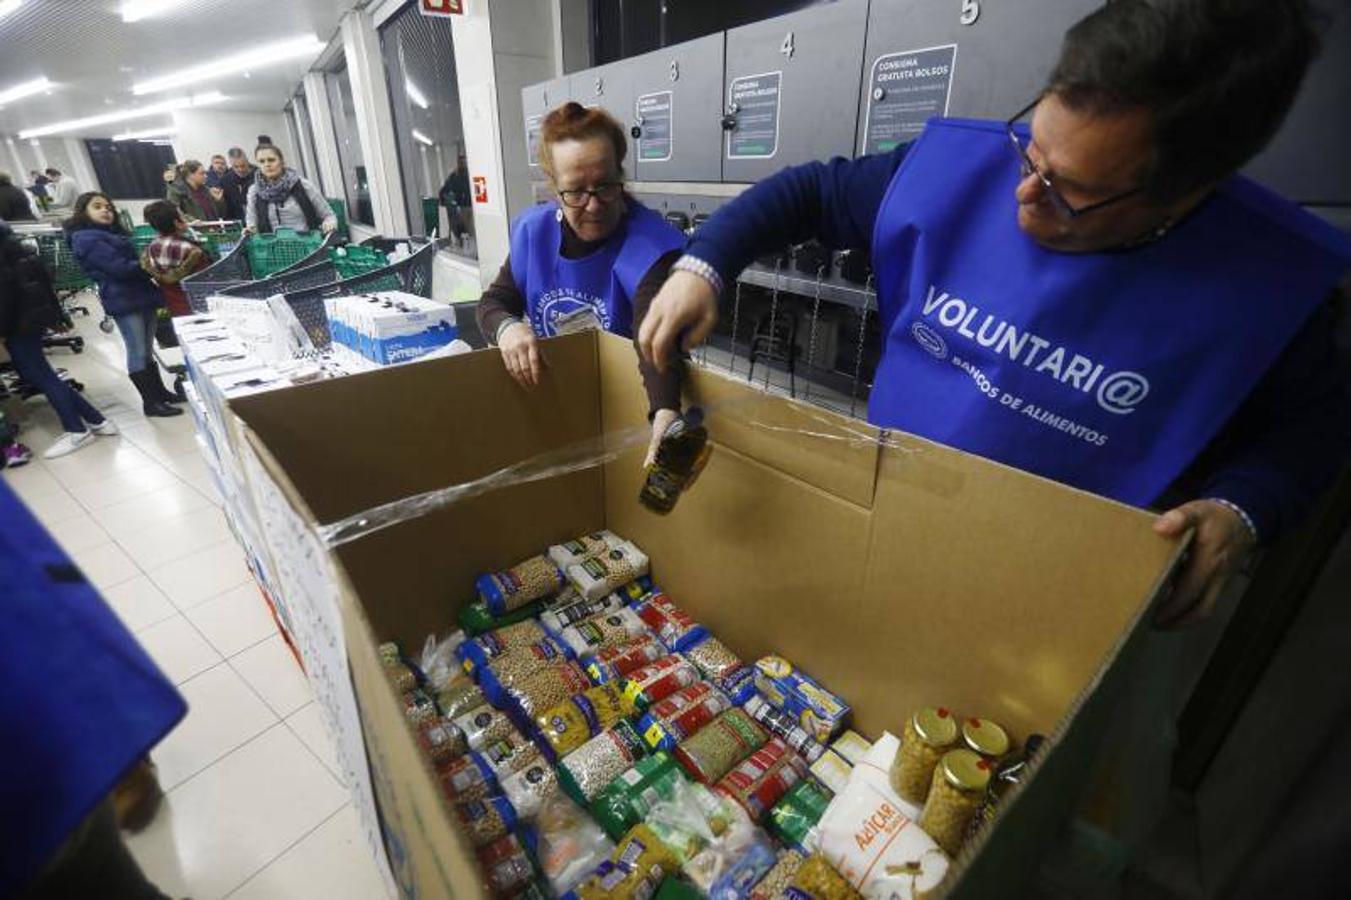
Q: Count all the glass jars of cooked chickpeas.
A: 3